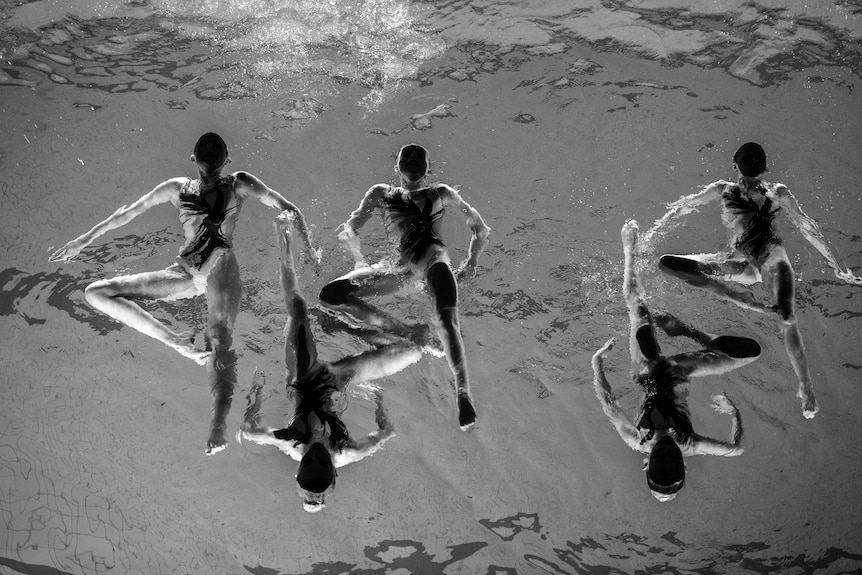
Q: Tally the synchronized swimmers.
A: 5